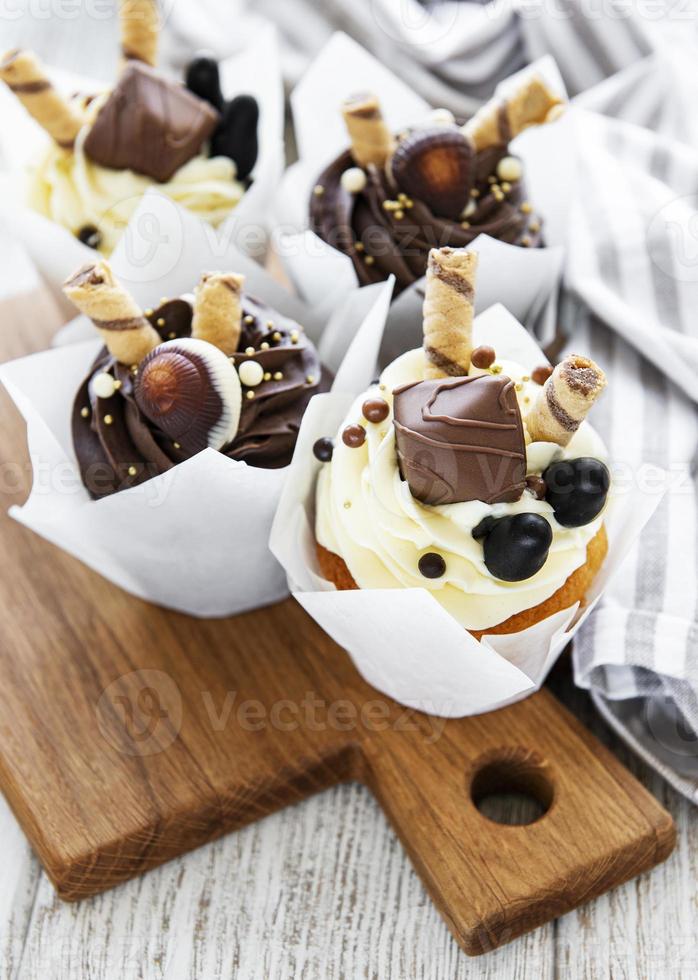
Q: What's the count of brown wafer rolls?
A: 8